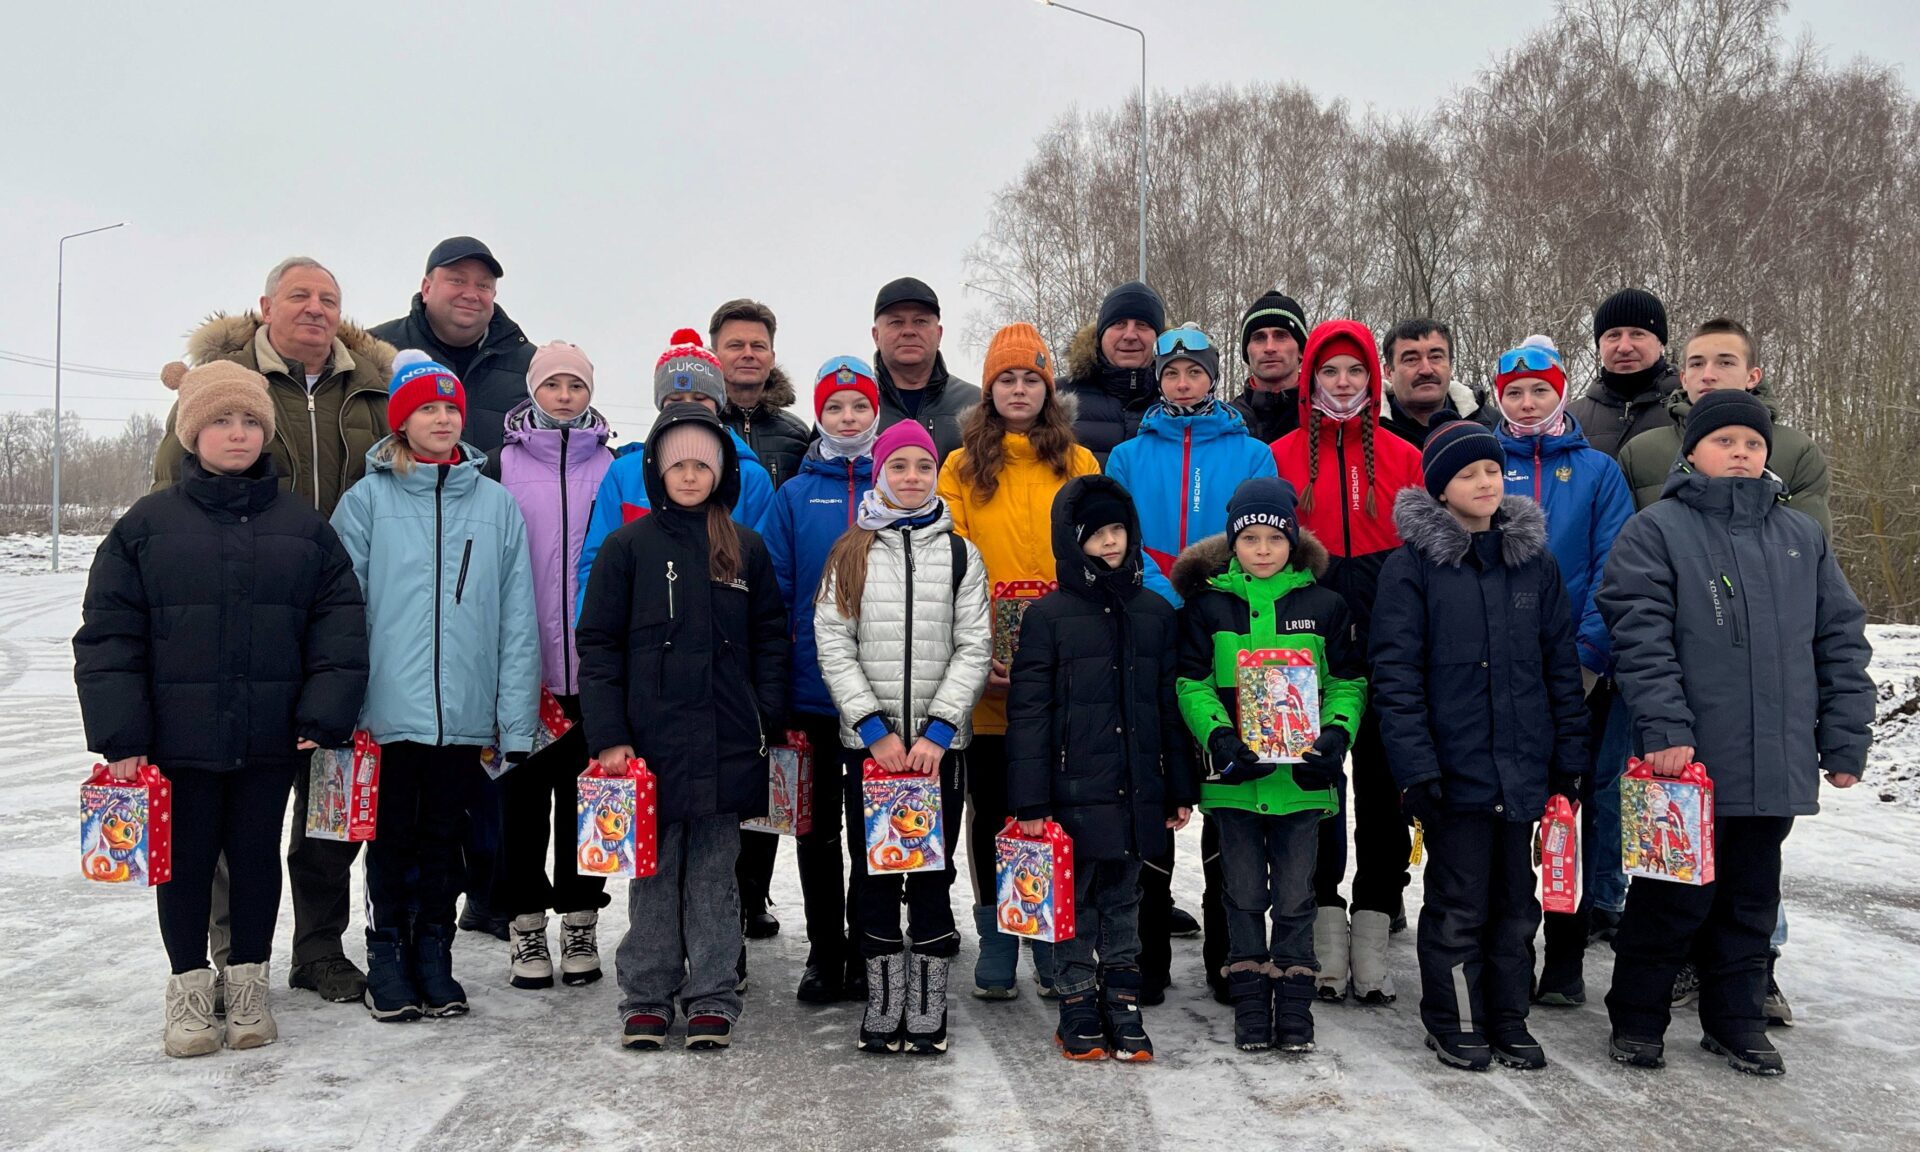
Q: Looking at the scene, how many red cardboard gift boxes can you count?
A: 11